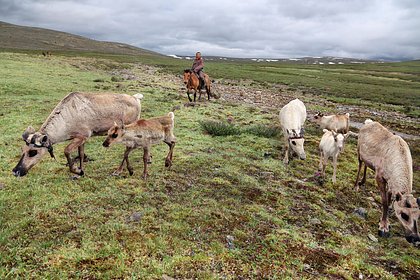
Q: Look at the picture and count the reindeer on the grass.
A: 6